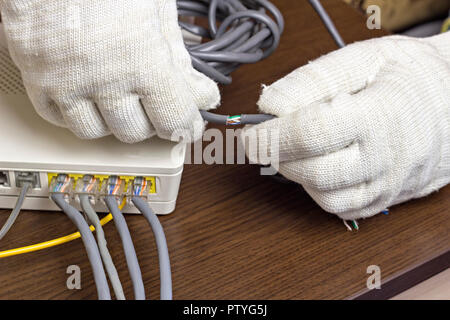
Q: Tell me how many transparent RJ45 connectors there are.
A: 4